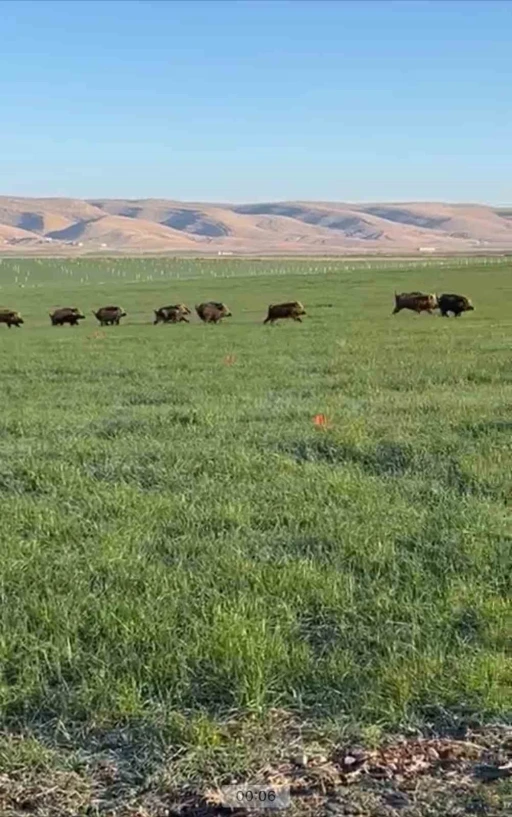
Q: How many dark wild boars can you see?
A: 8